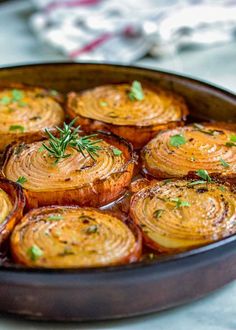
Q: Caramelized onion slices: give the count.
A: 7